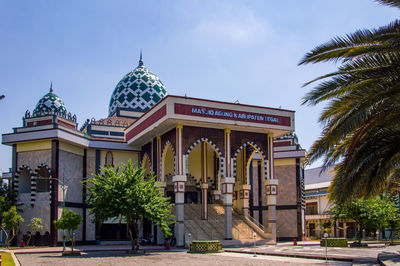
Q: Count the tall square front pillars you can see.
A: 3